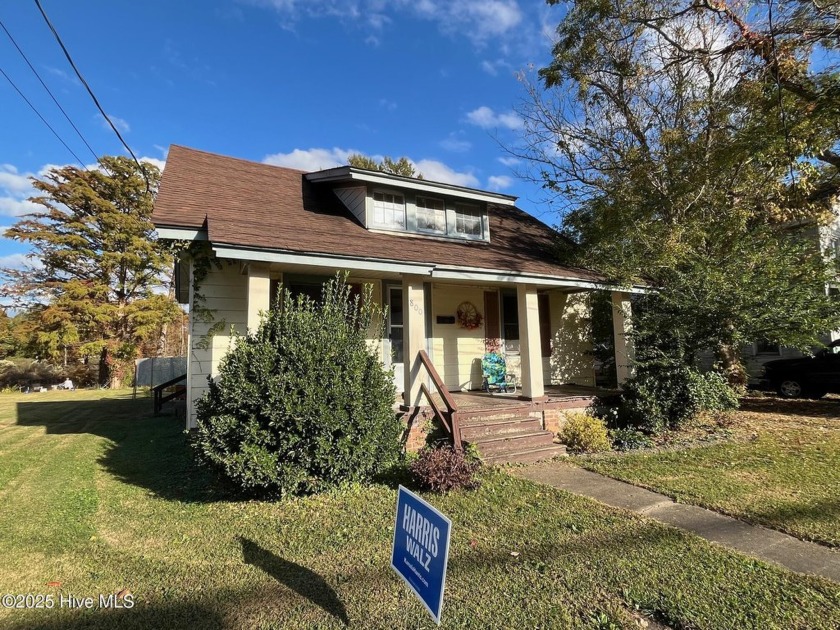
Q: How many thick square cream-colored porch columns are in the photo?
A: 4